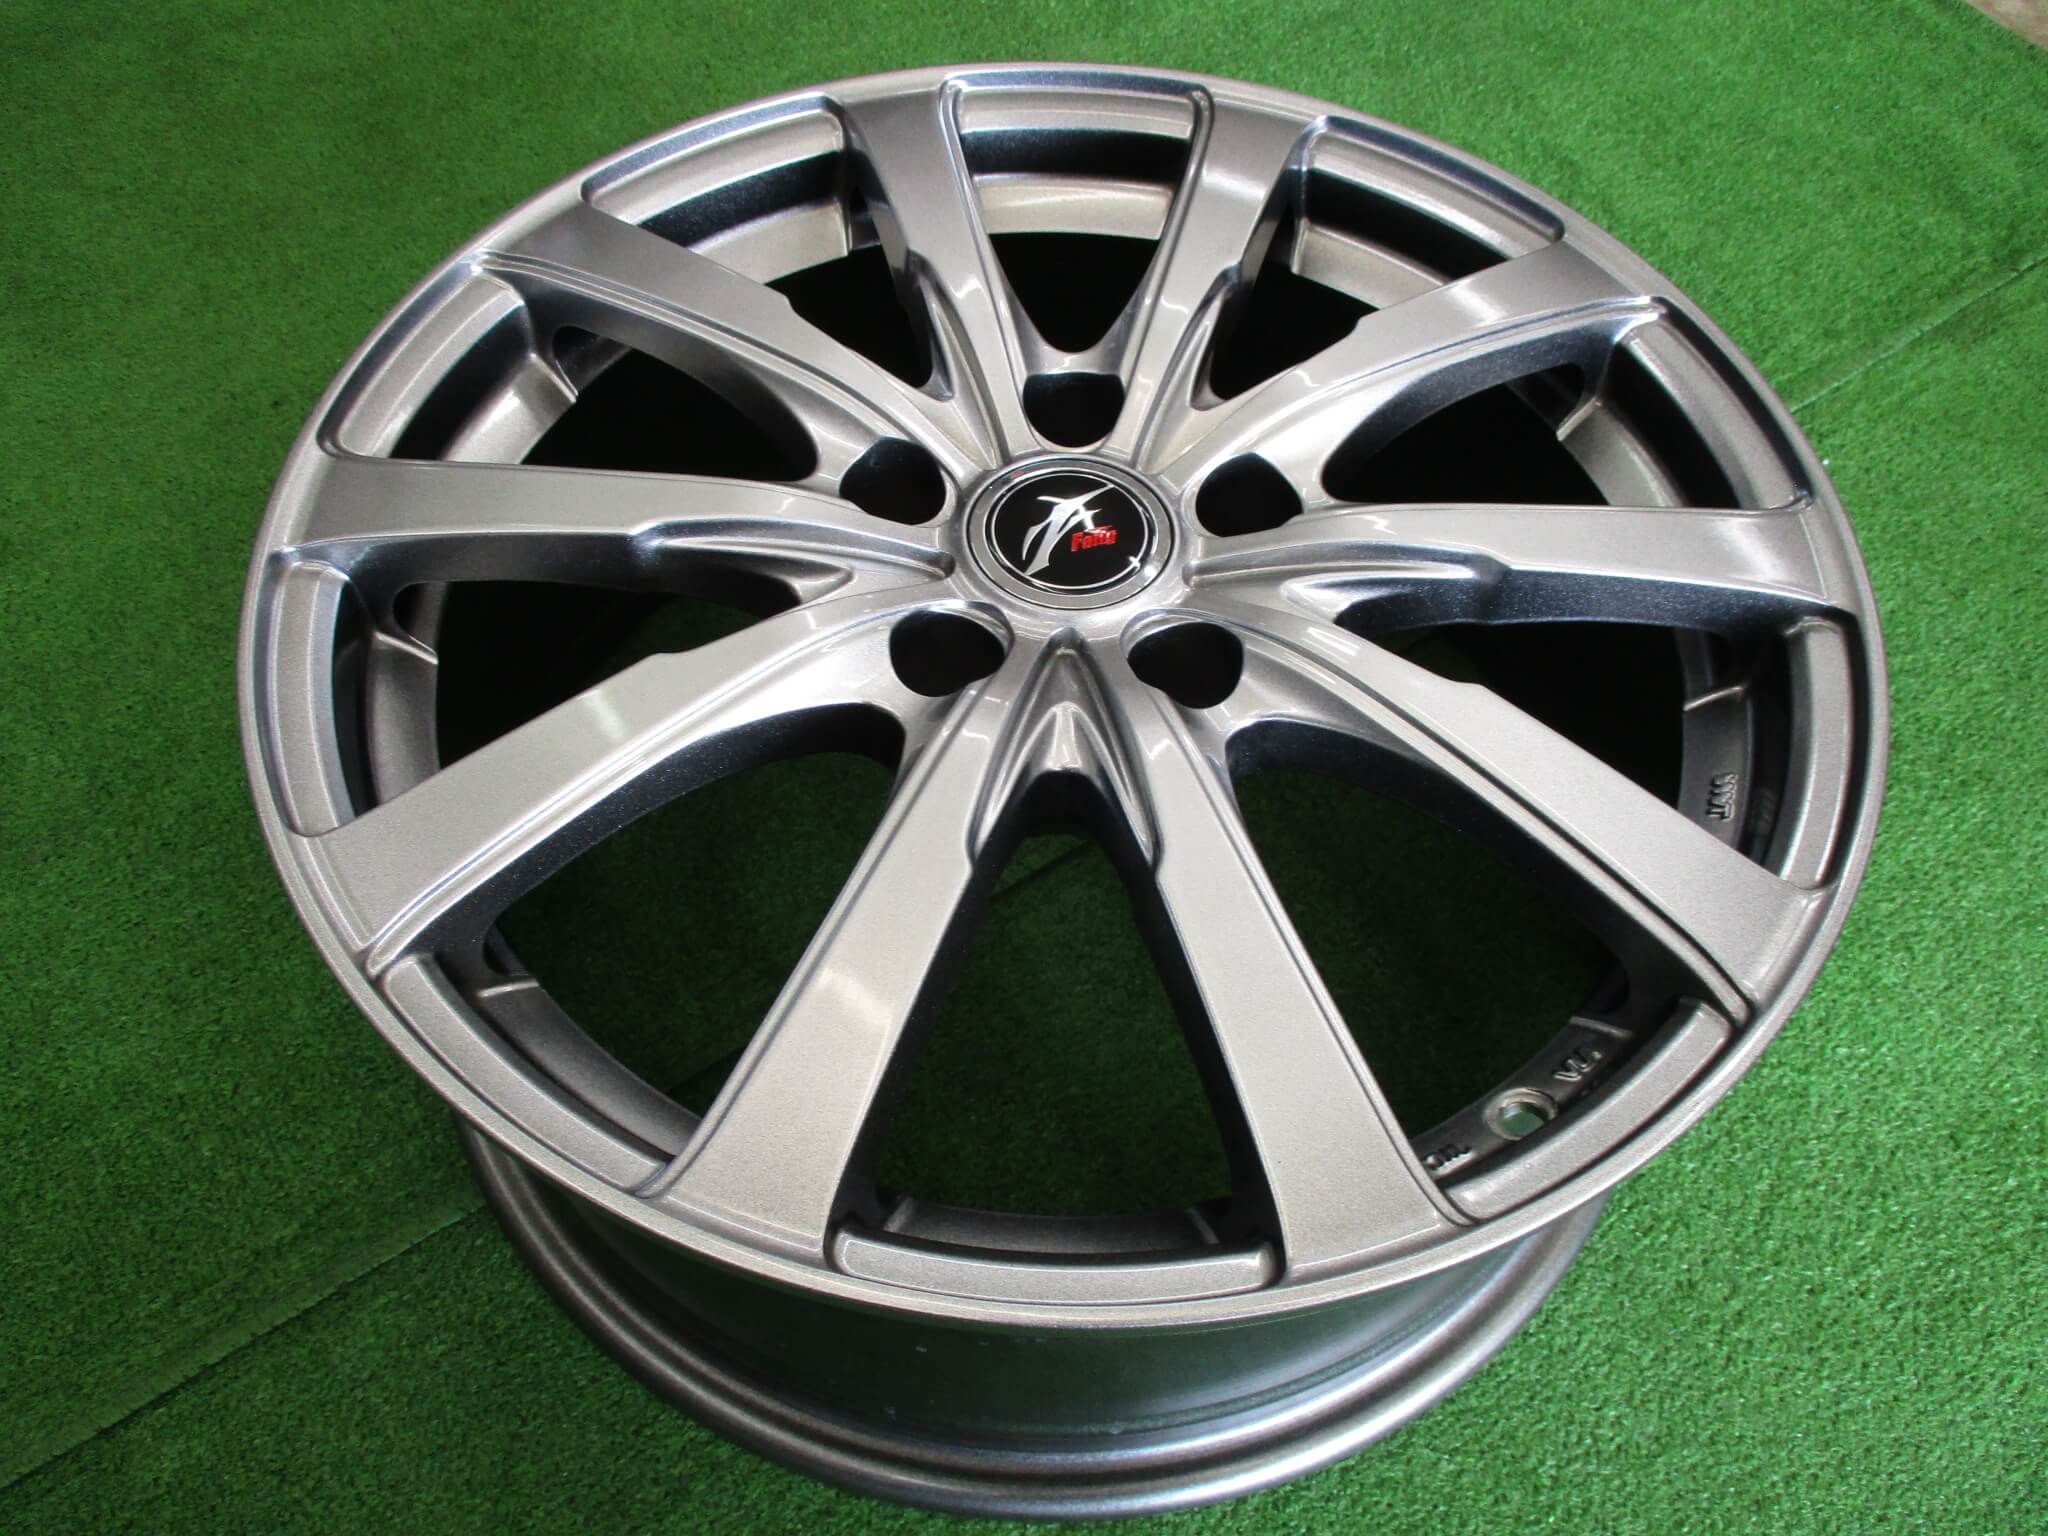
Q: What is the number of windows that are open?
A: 0